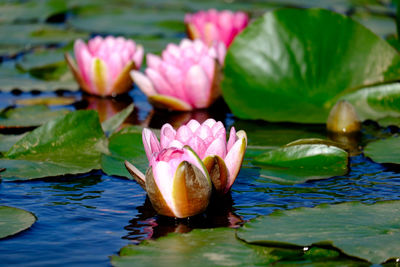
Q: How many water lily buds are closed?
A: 1